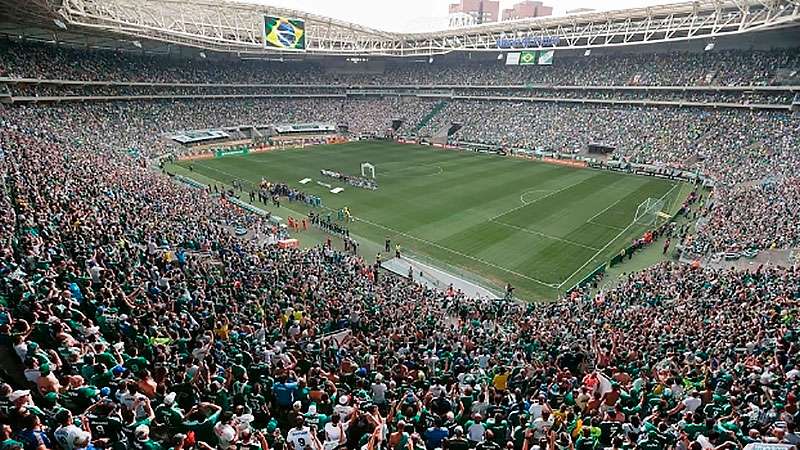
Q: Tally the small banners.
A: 3